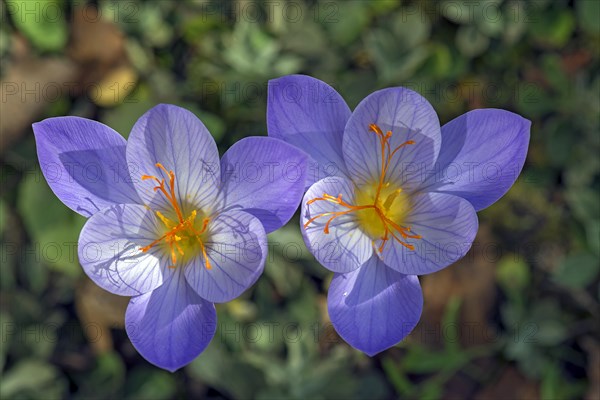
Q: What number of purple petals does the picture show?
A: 12